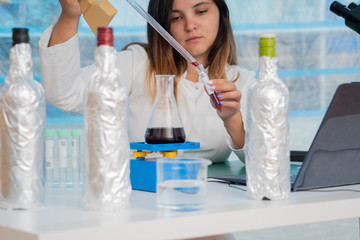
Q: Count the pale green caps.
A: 3